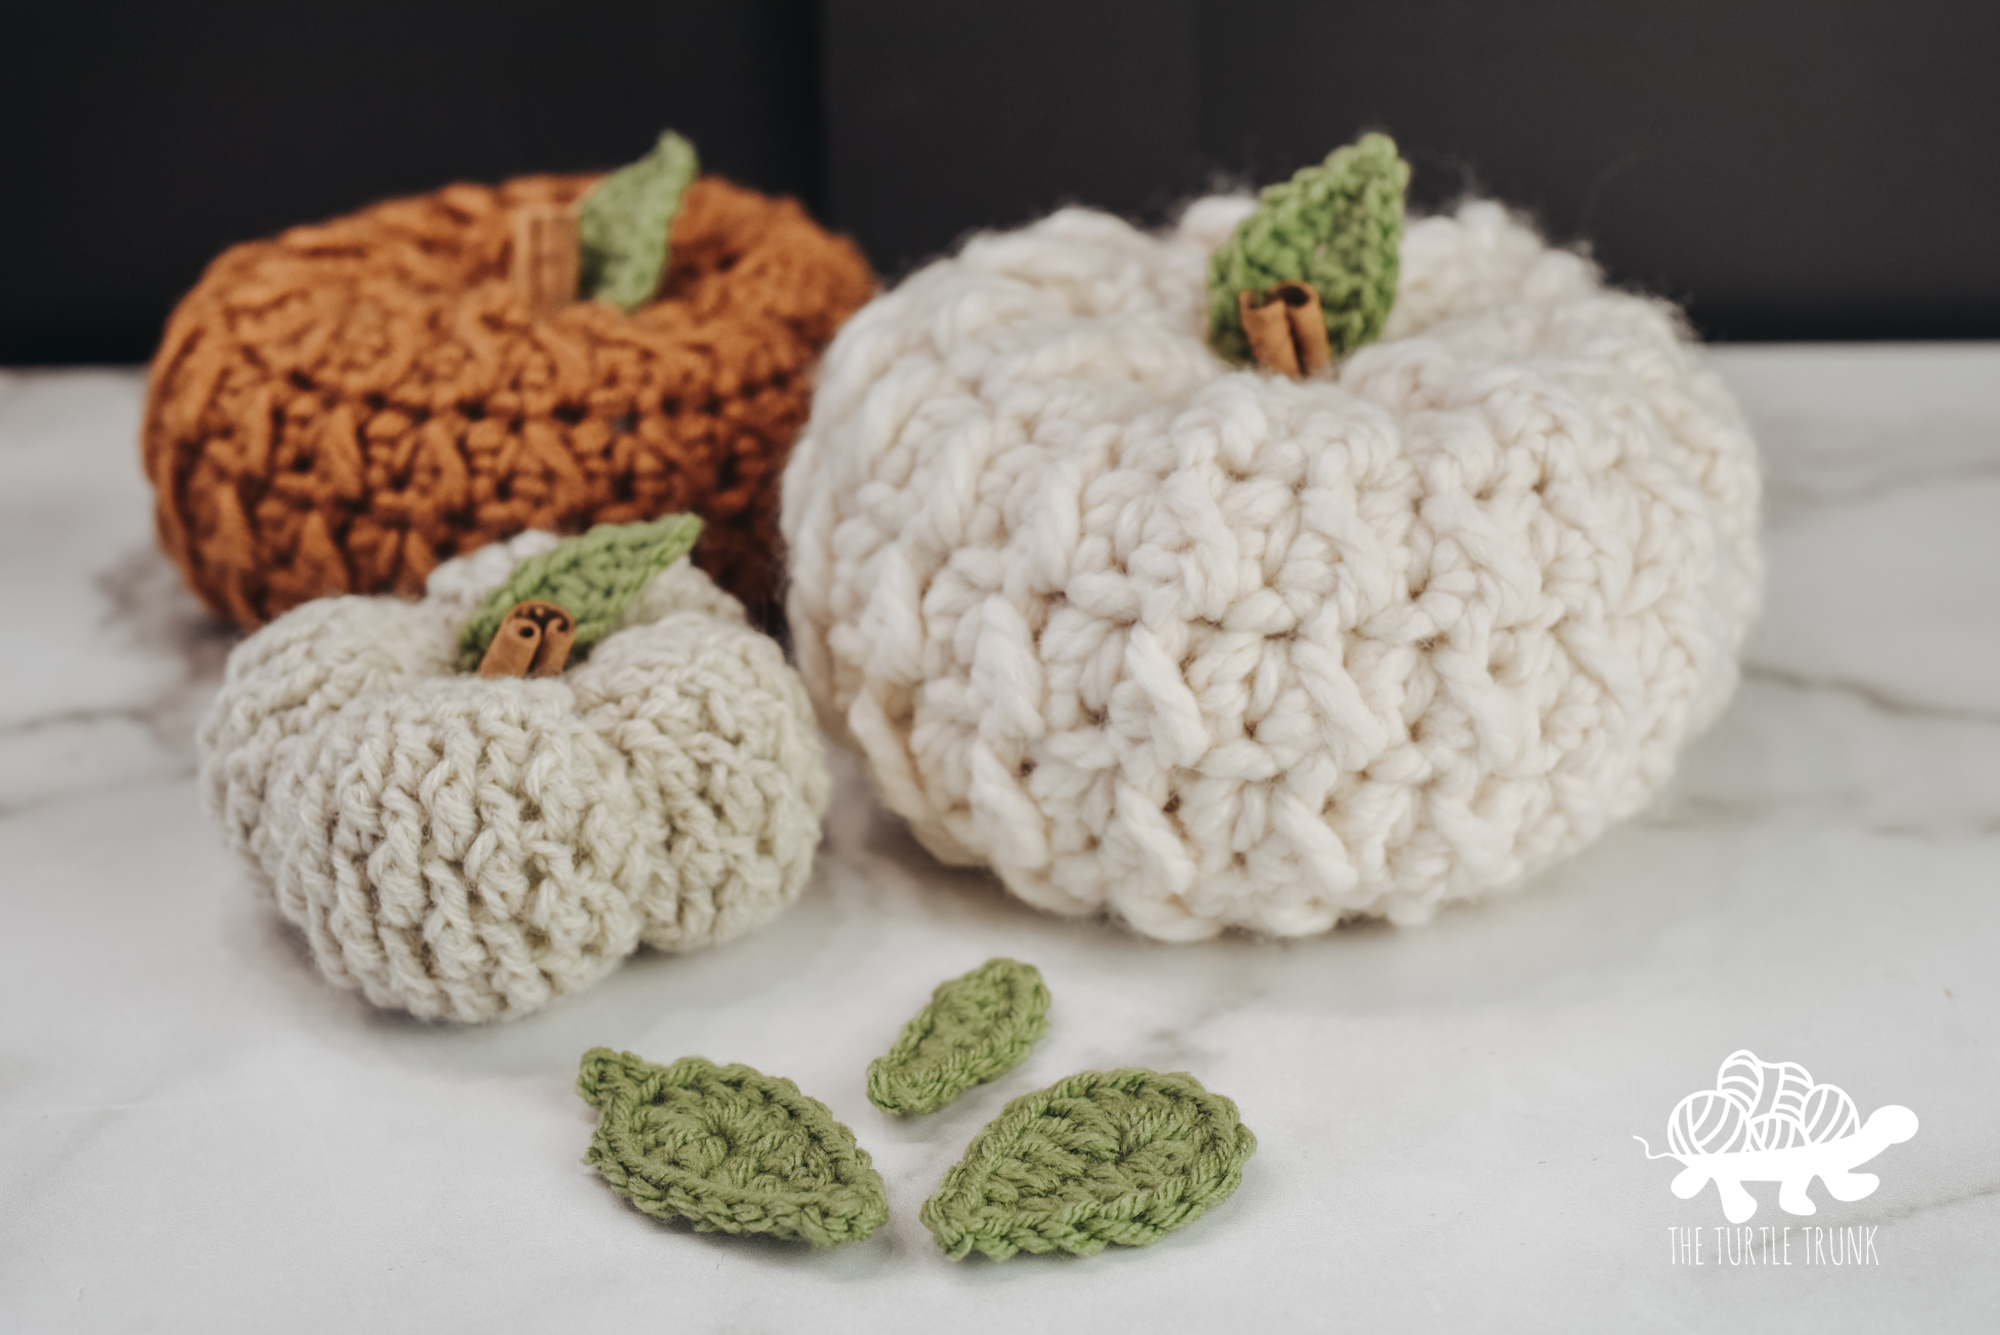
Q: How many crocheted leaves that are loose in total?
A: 3